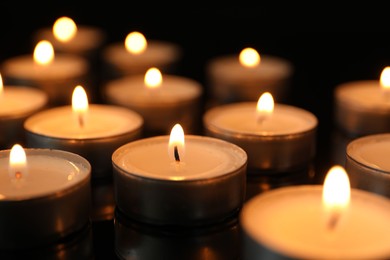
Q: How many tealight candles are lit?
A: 12